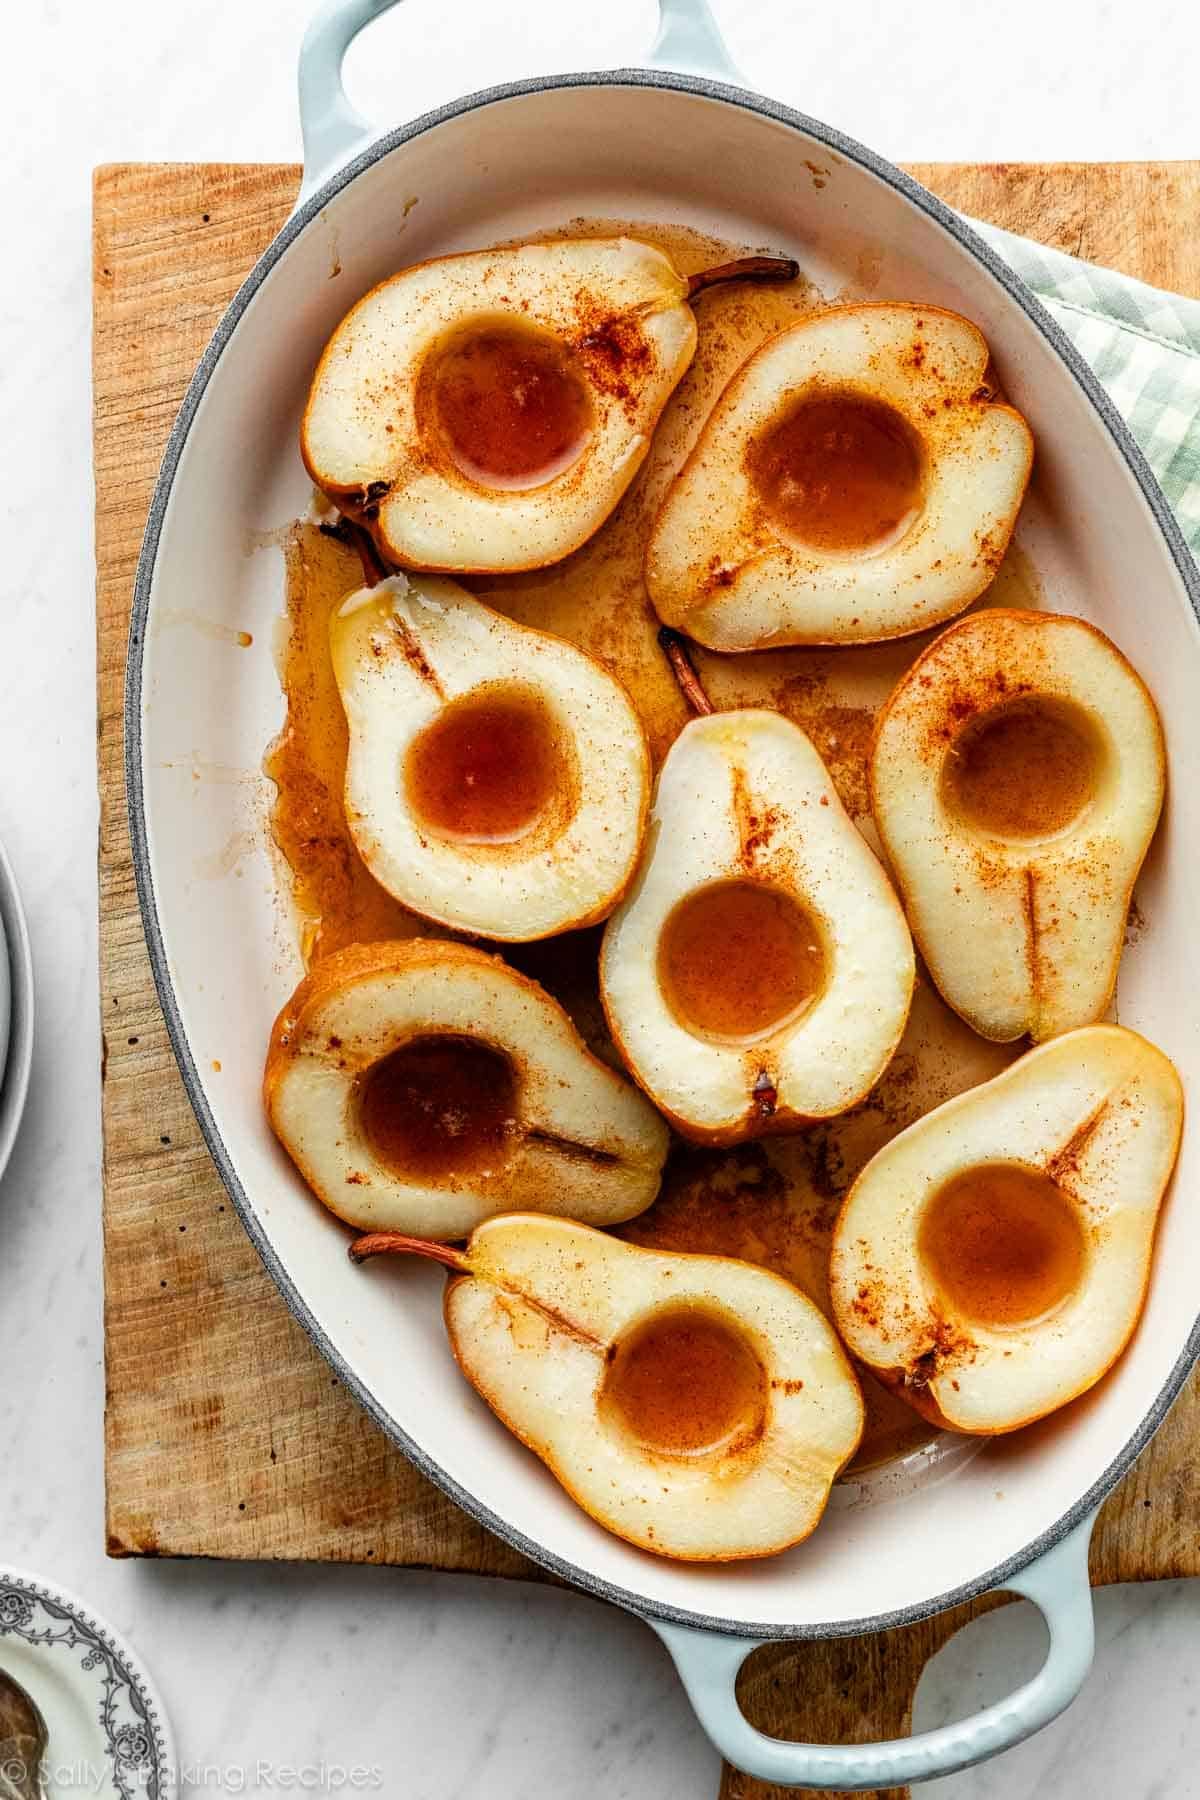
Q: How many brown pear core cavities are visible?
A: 8